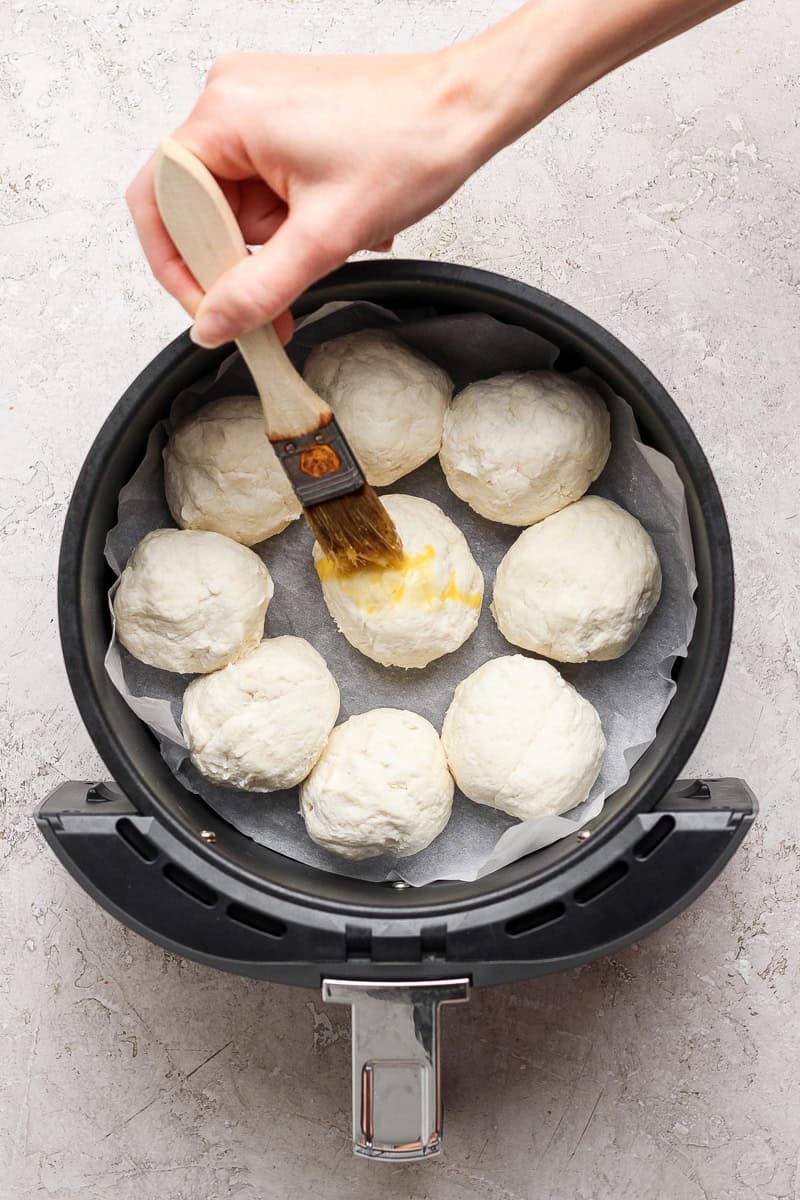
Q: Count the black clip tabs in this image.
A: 2